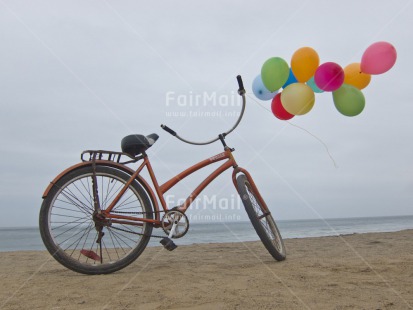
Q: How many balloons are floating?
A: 11